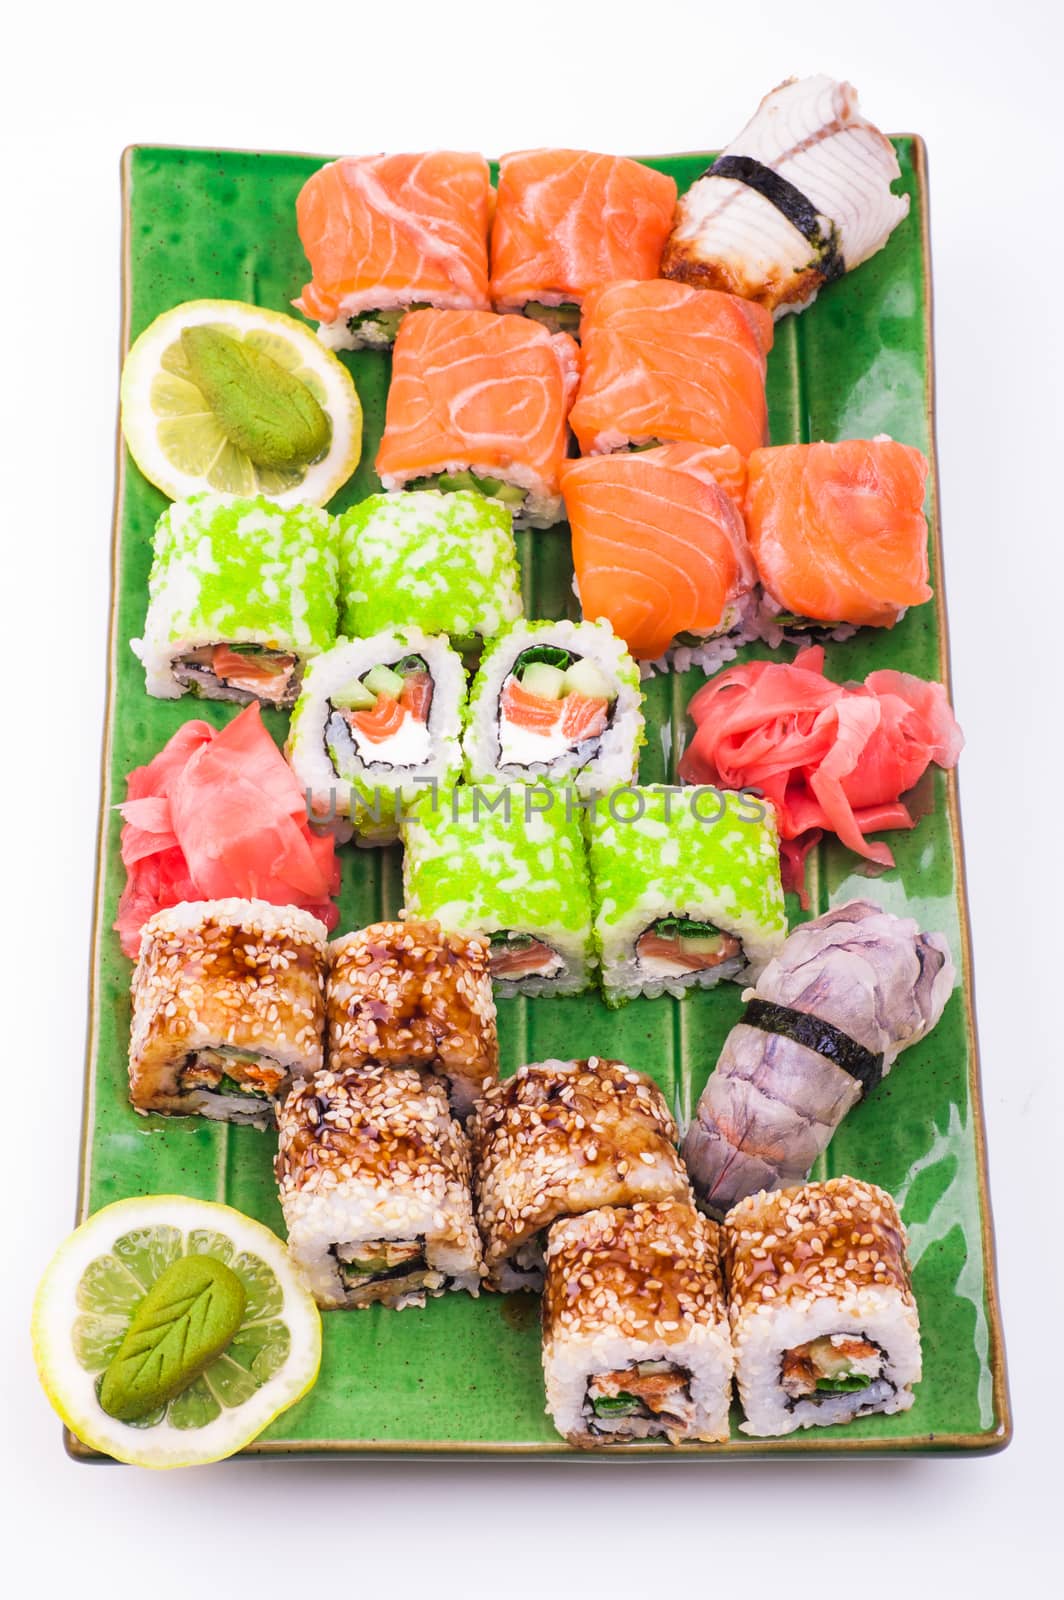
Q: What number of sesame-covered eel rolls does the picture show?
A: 6